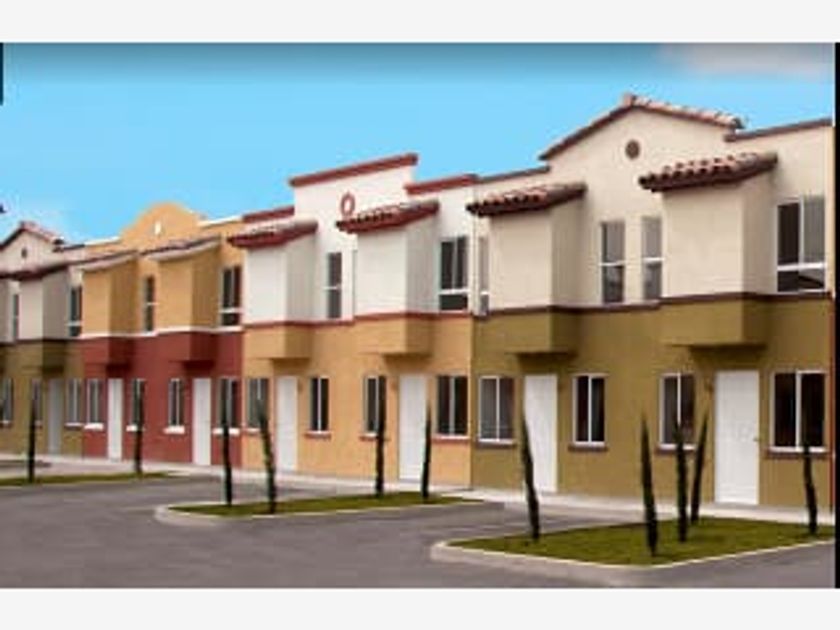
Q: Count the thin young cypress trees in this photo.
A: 11